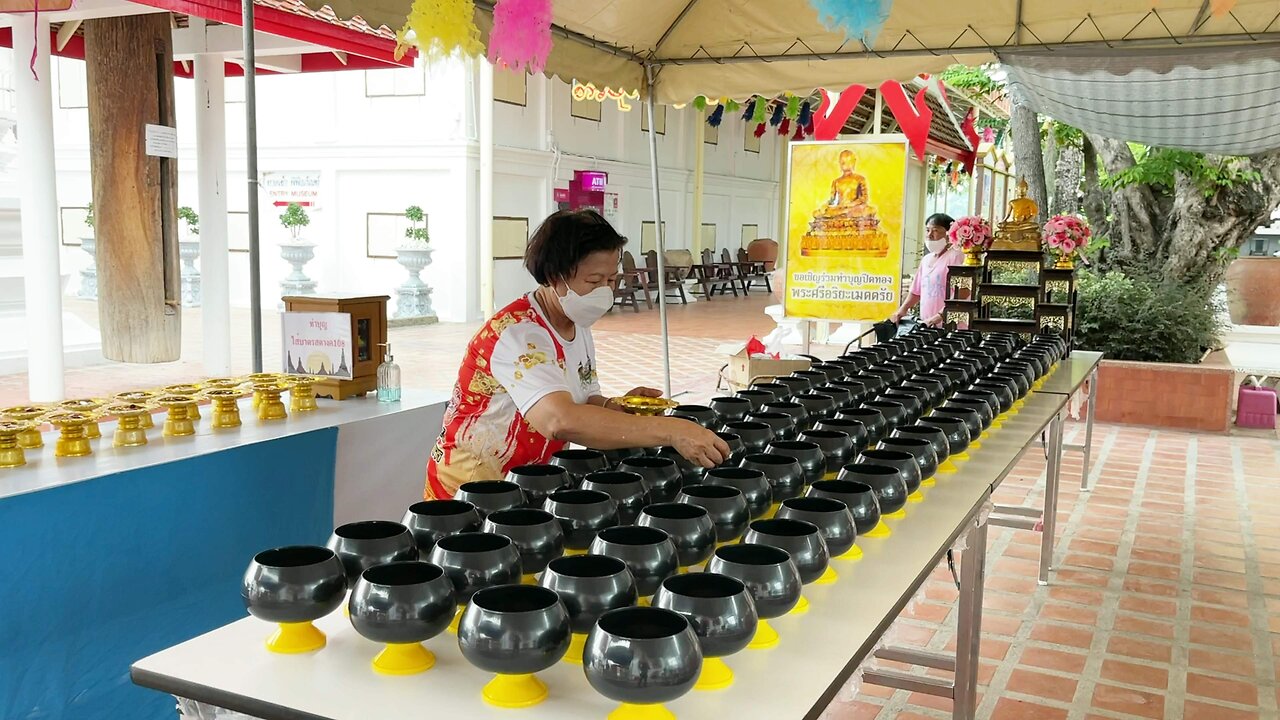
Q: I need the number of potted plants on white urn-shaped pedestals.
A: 4